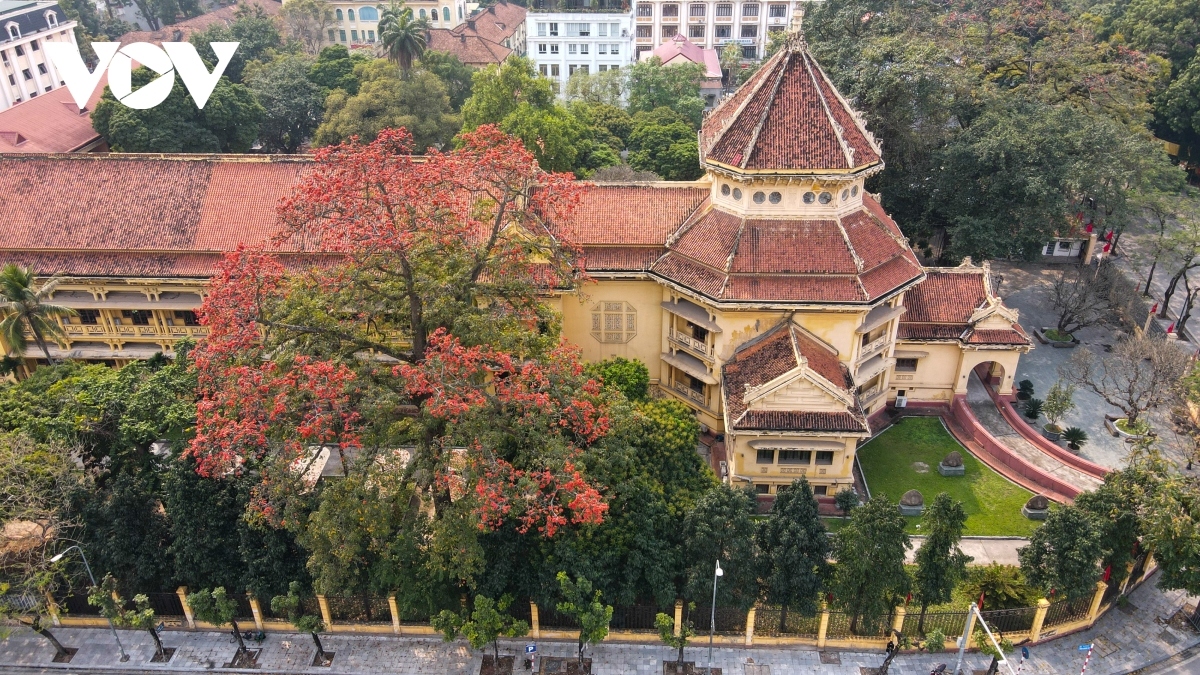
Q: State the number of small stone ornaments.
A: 3